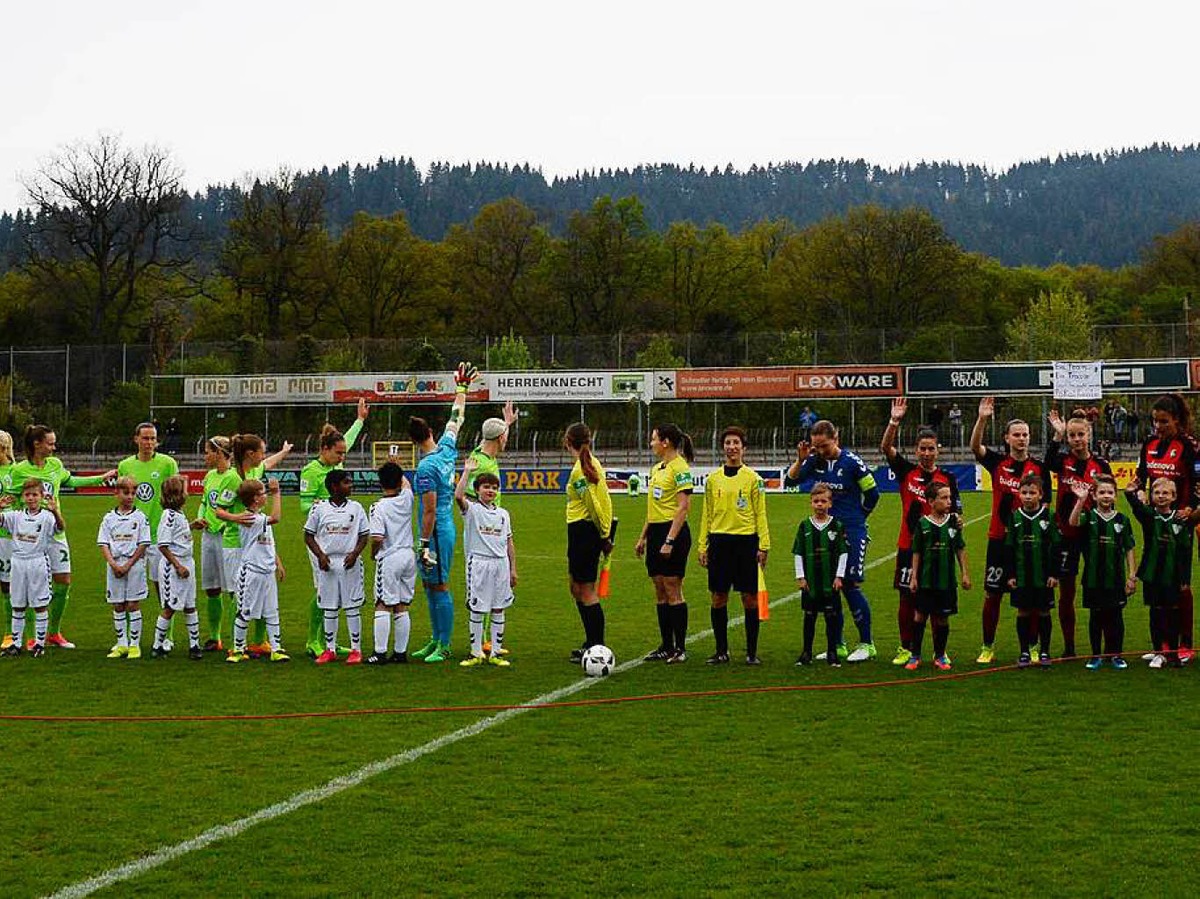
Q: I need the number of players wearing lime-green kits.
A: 7